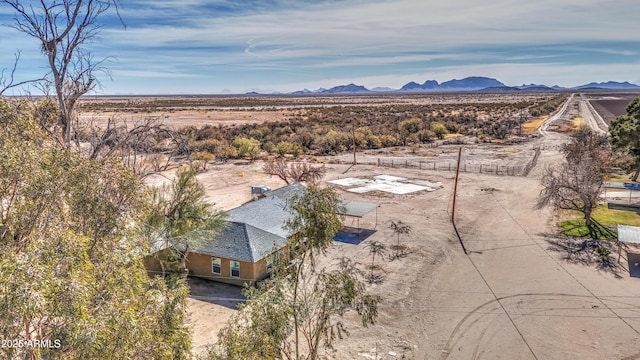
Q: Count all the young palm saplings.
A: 2